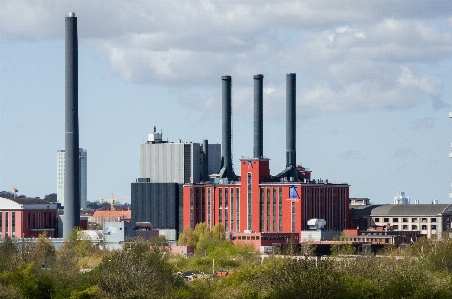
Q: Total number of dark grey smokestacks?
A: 4